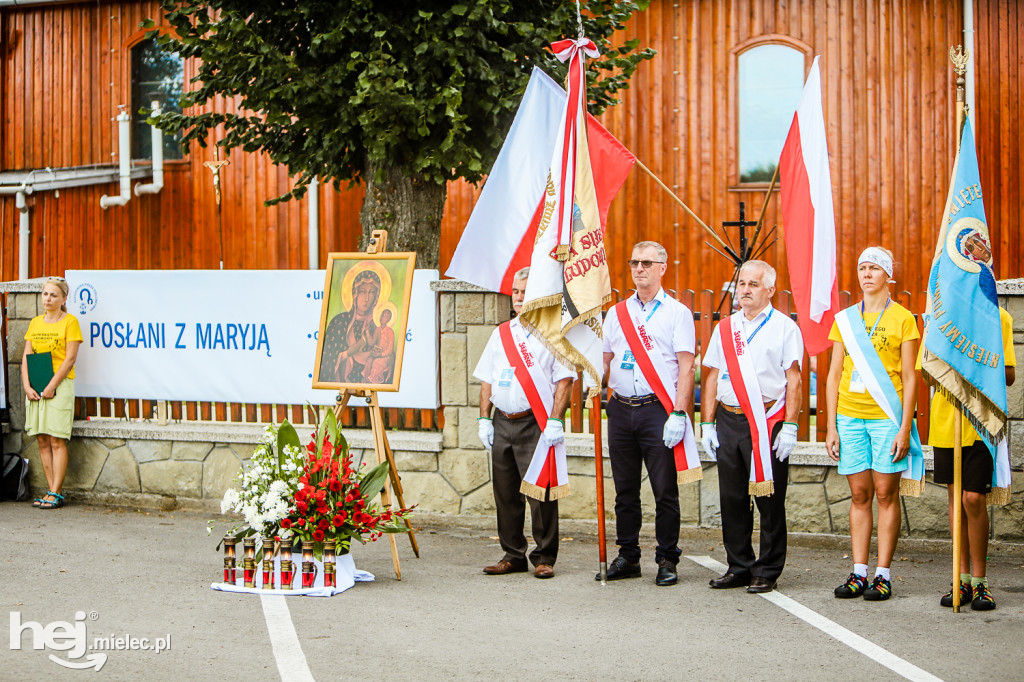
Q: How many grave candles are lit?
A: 6